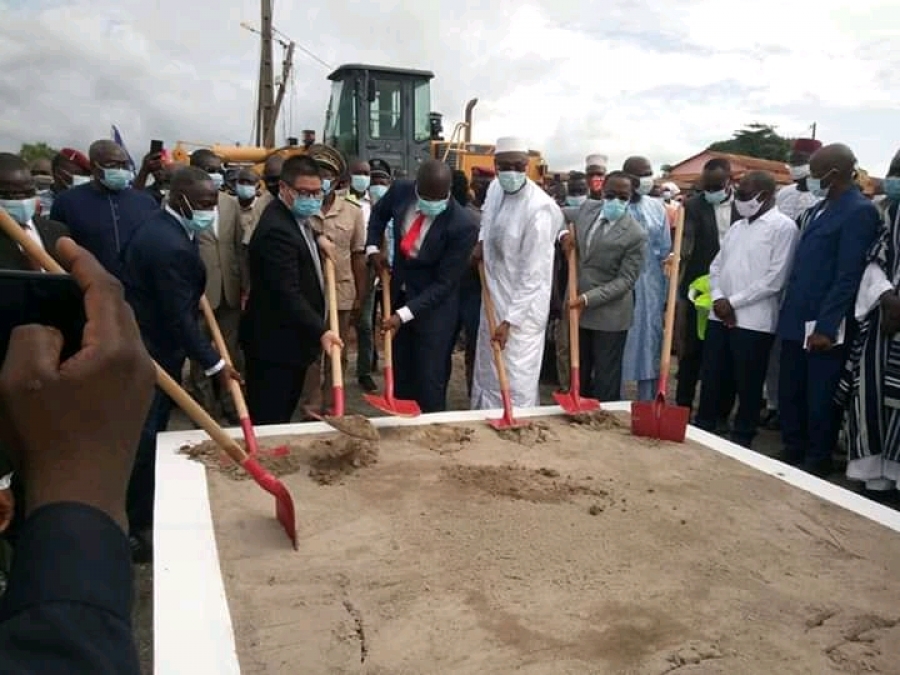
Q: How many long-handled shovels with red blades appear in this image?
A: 7